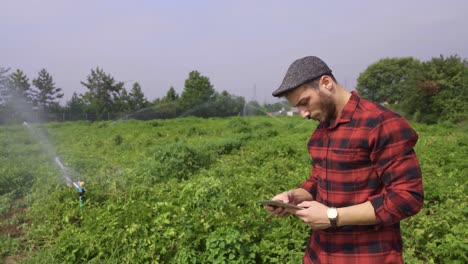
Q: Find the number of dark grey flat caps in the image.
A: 1